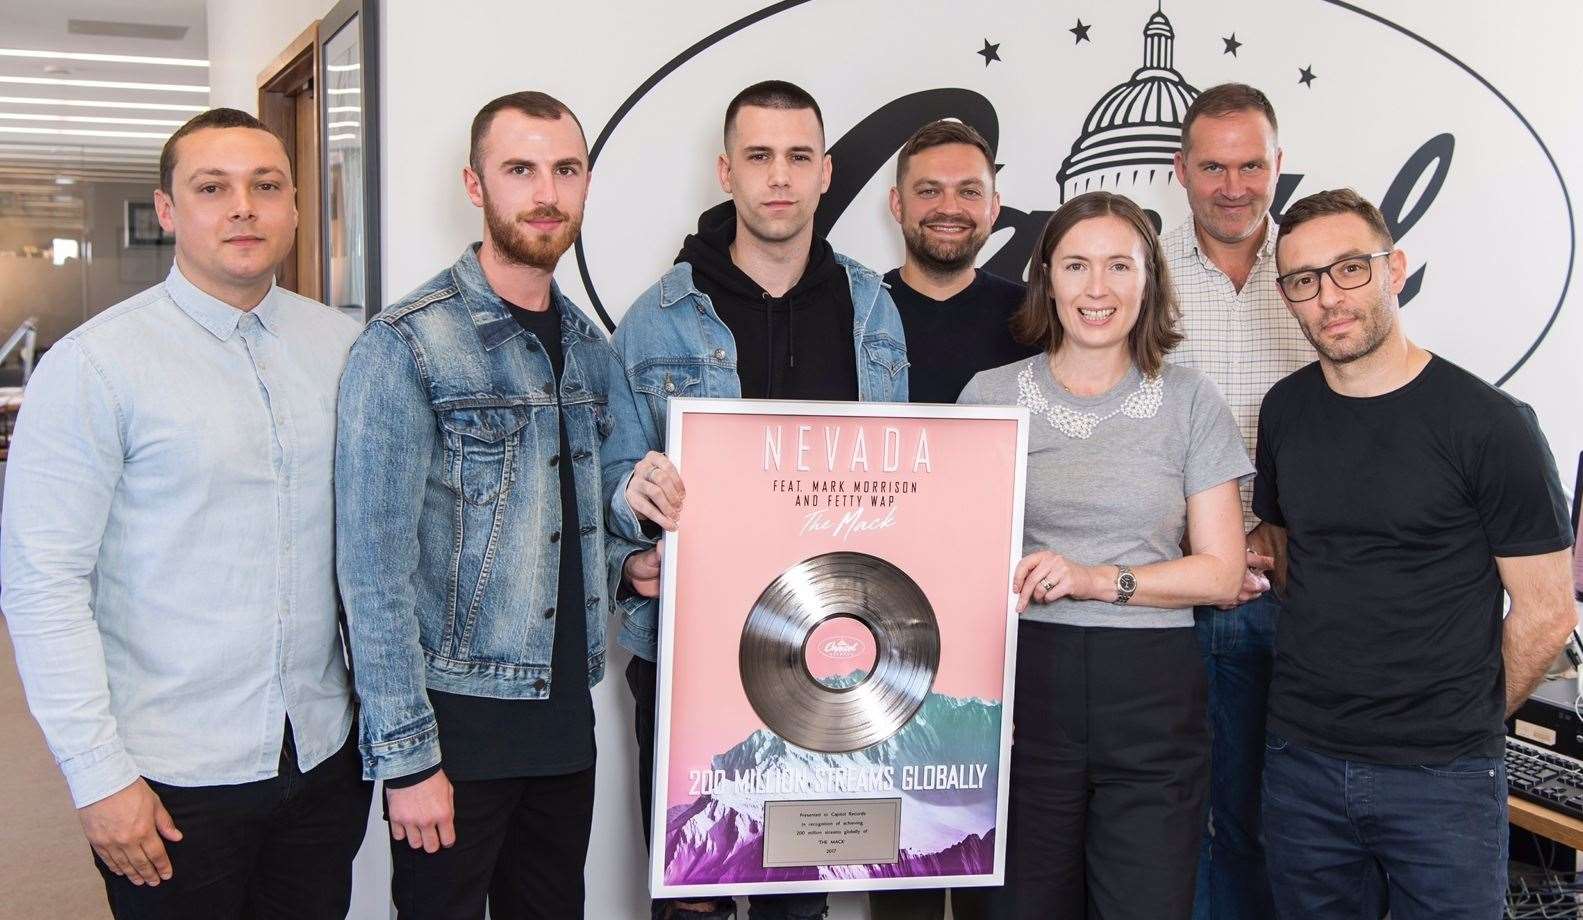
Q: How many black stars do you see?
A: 4